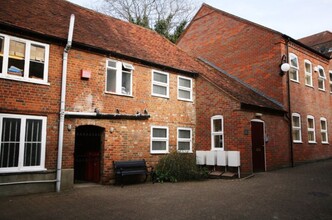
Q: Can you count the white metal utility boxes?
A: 4